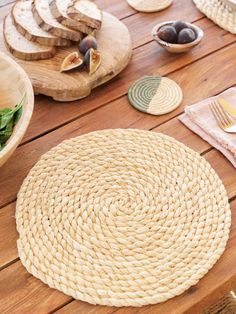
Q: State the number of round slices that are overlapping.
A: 5